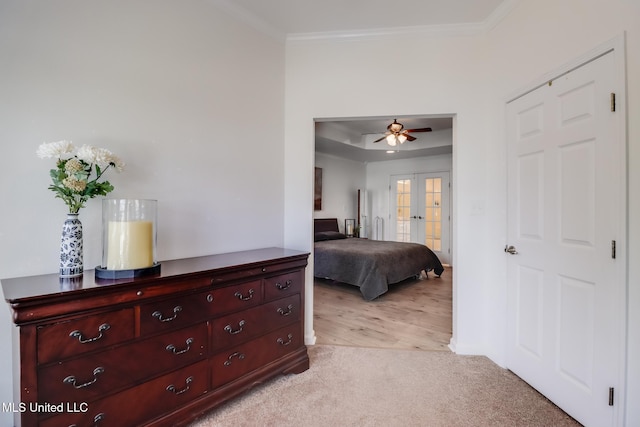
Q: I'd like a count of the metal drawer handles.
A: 12